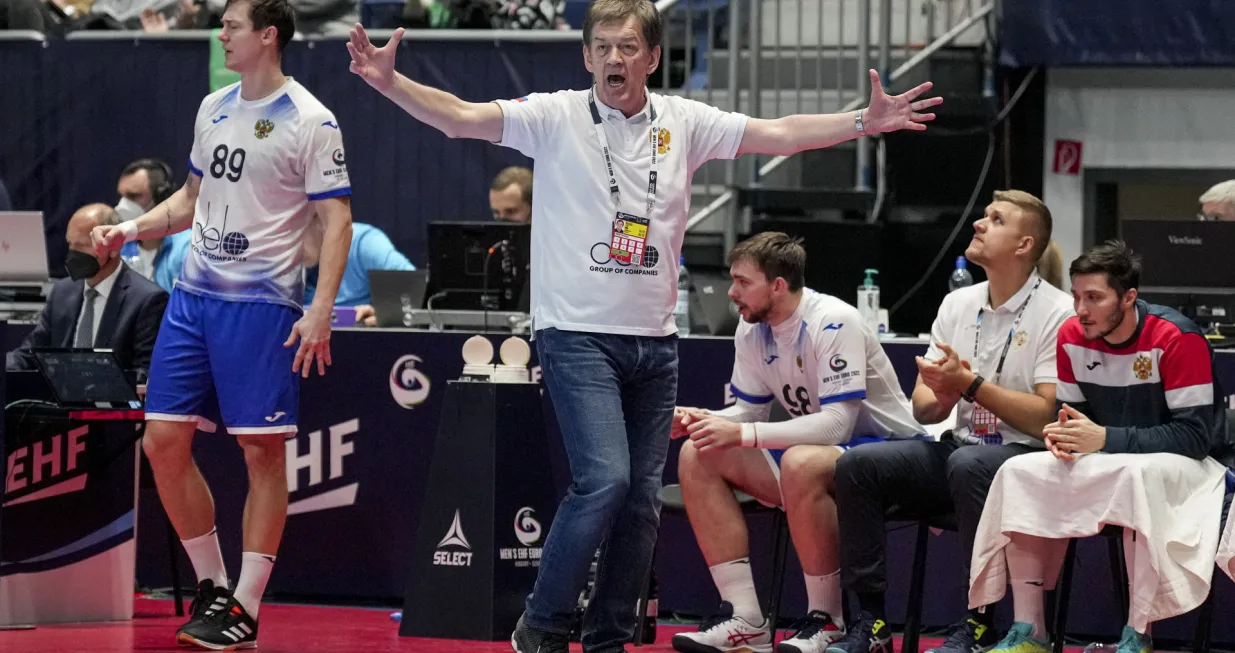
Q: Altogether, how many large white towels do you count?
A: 1